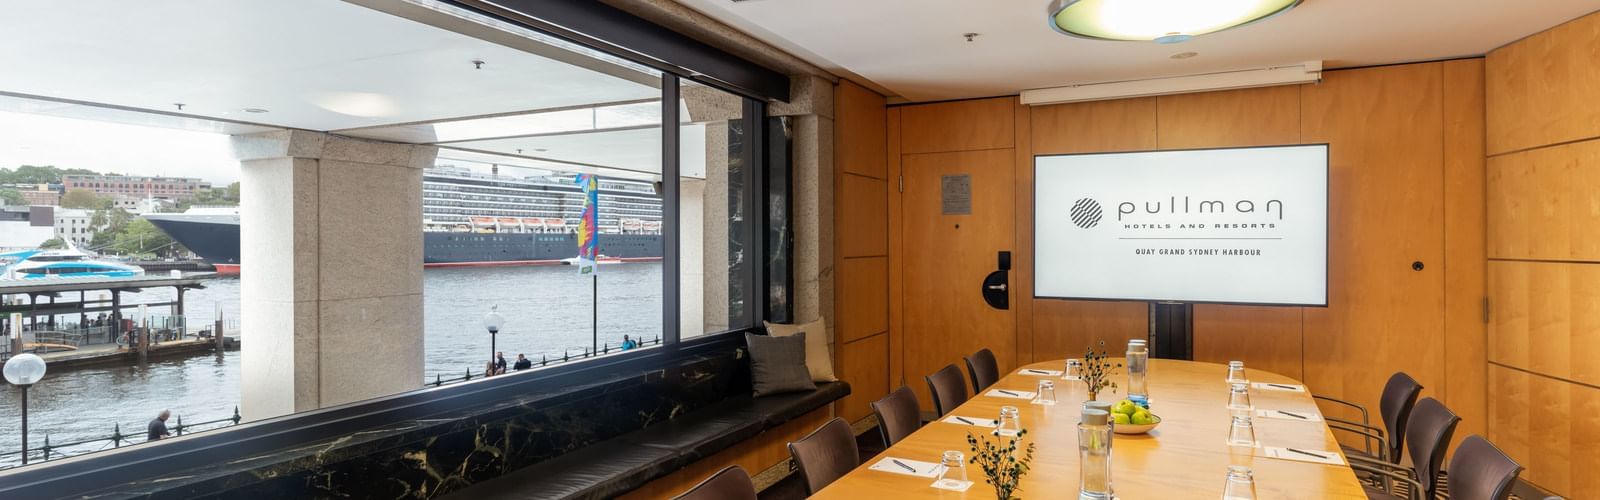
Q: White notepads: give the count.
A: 7